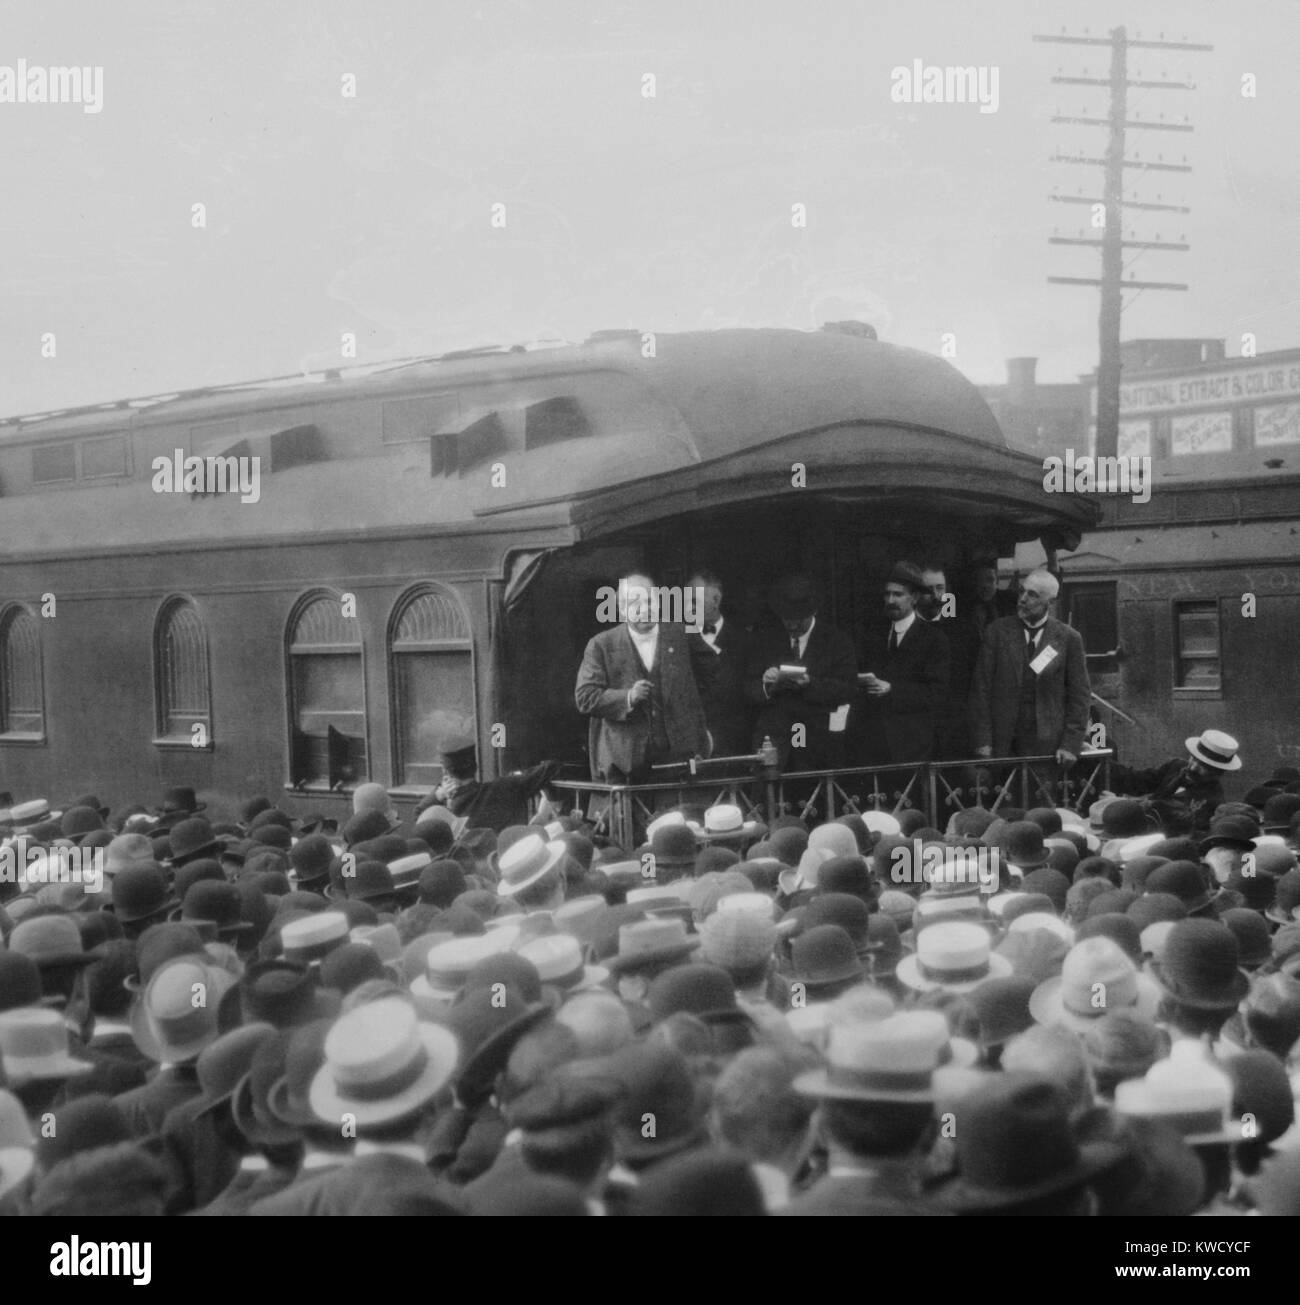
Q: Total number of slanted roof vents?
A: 4